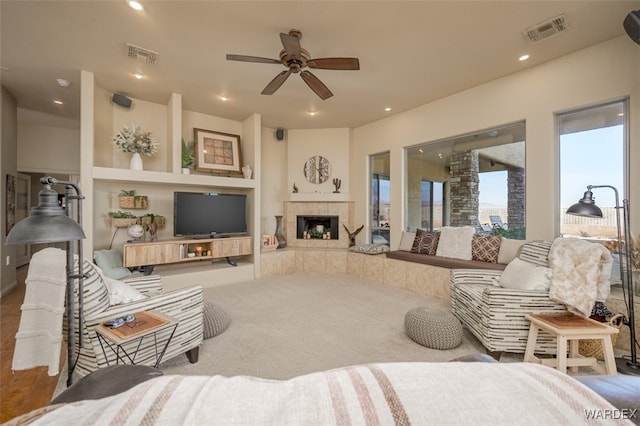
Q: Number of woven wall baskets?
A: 3